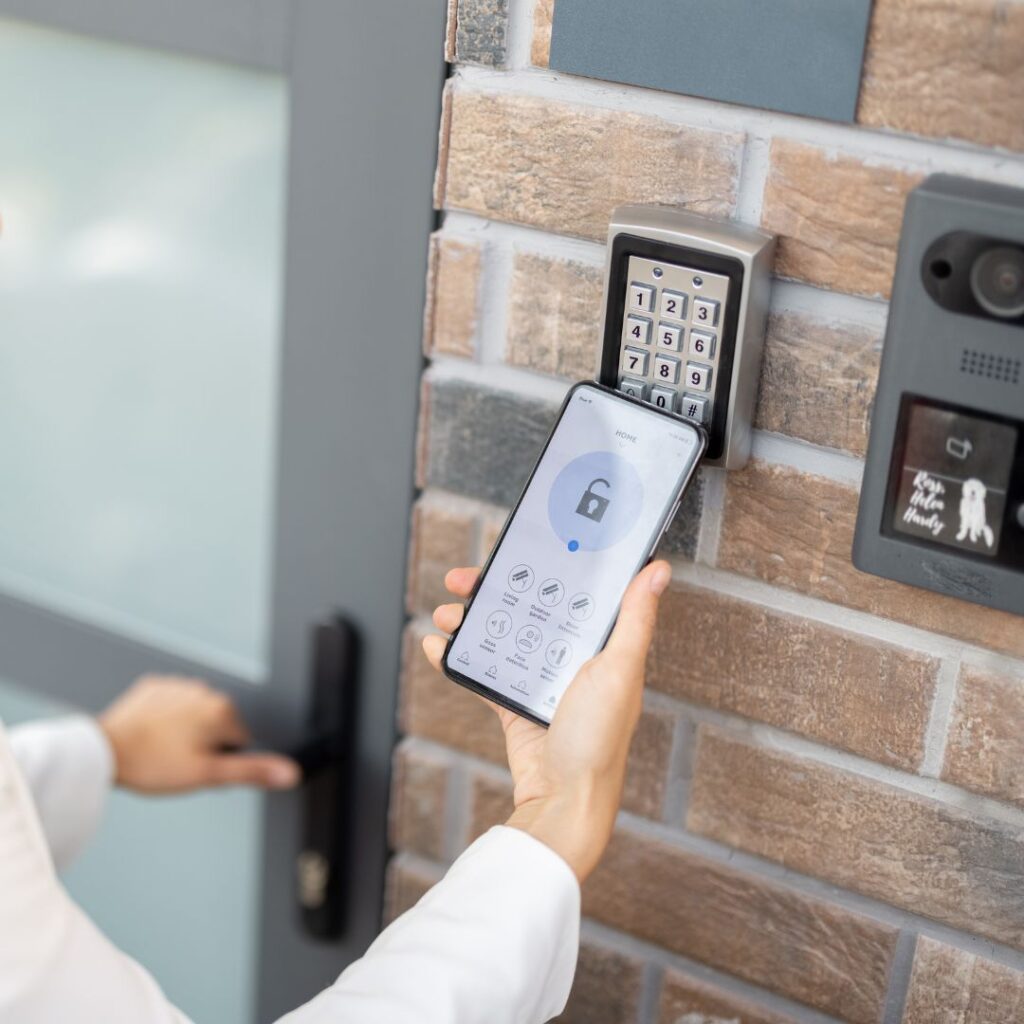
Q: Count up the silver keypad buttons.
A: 12